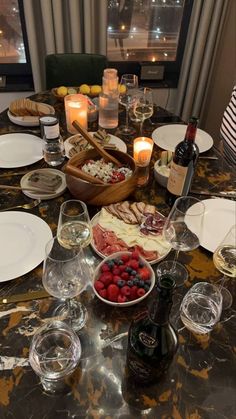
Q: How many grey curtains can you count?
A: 2